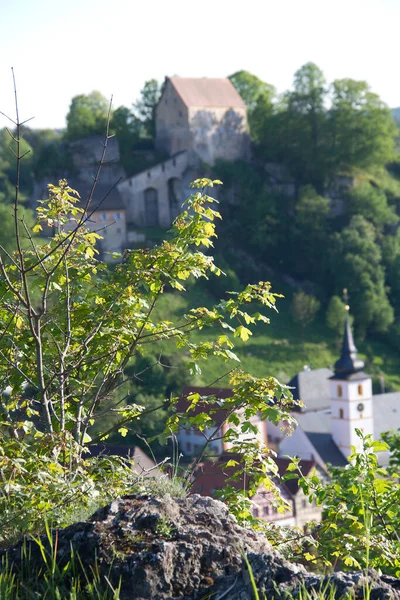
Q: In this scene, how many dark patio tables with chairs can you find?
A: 0